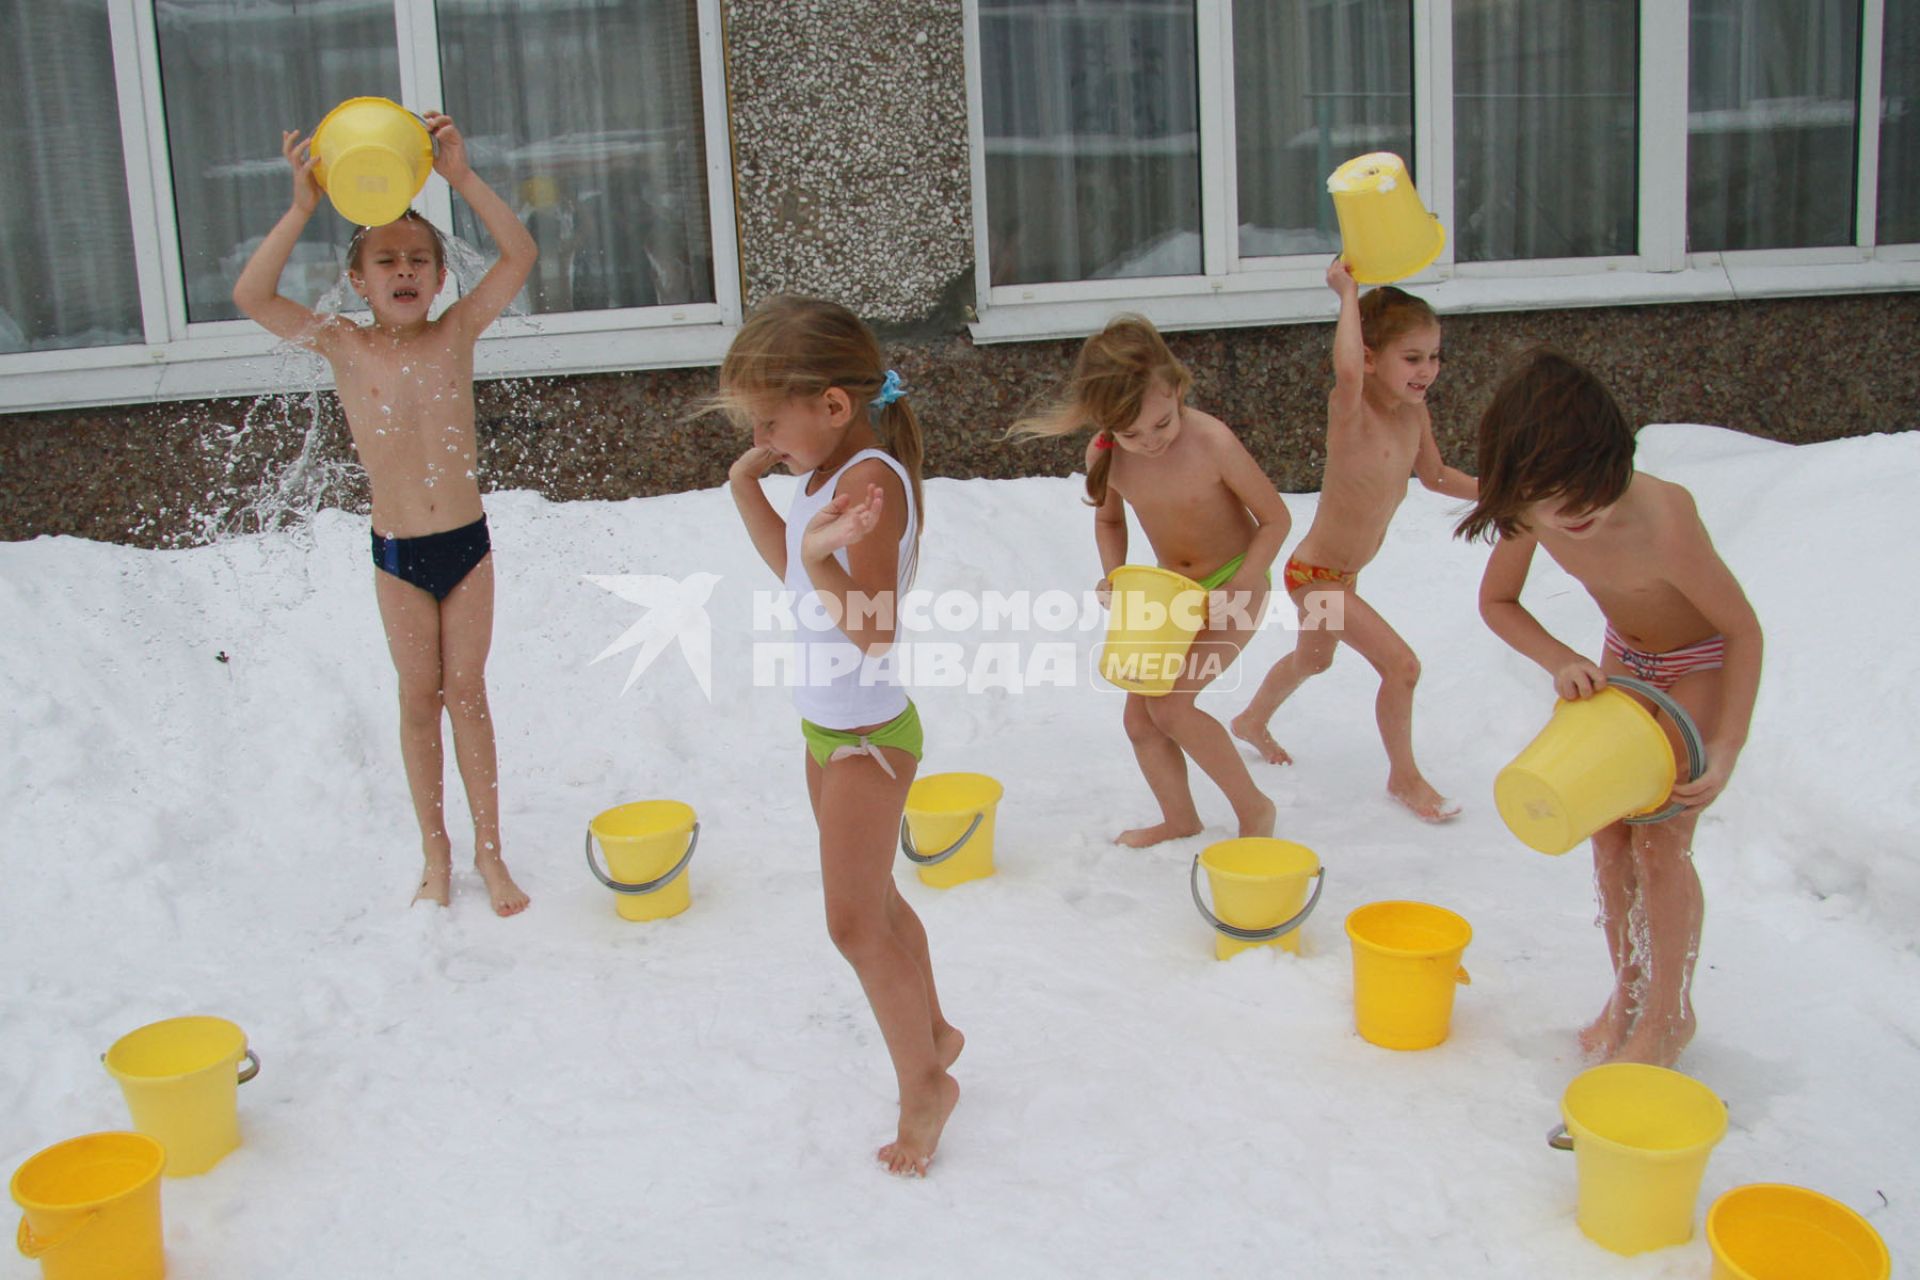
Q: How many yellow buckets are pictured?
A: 12